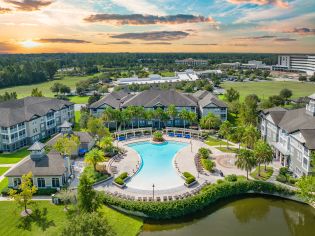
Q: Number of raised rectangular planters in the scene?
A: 2